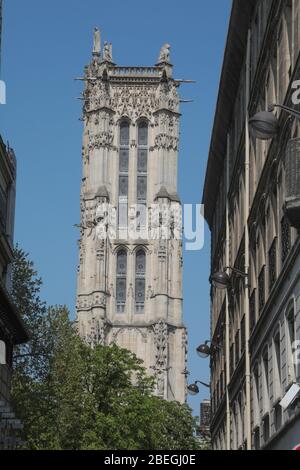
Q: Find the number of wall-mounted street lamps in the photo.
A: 4